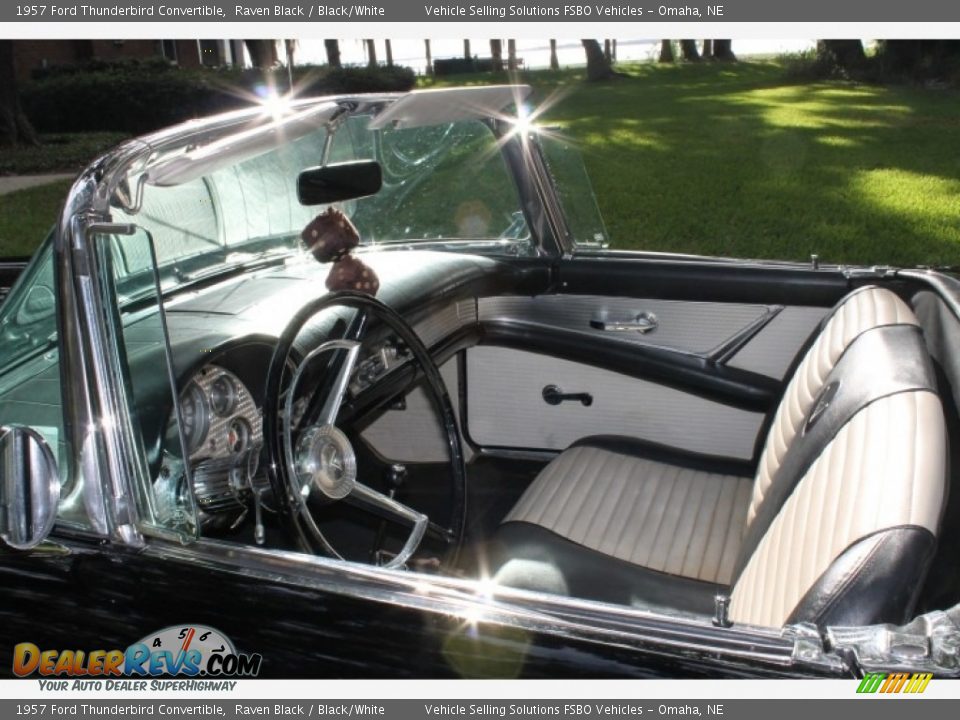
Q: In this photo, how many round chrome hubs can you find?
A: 1